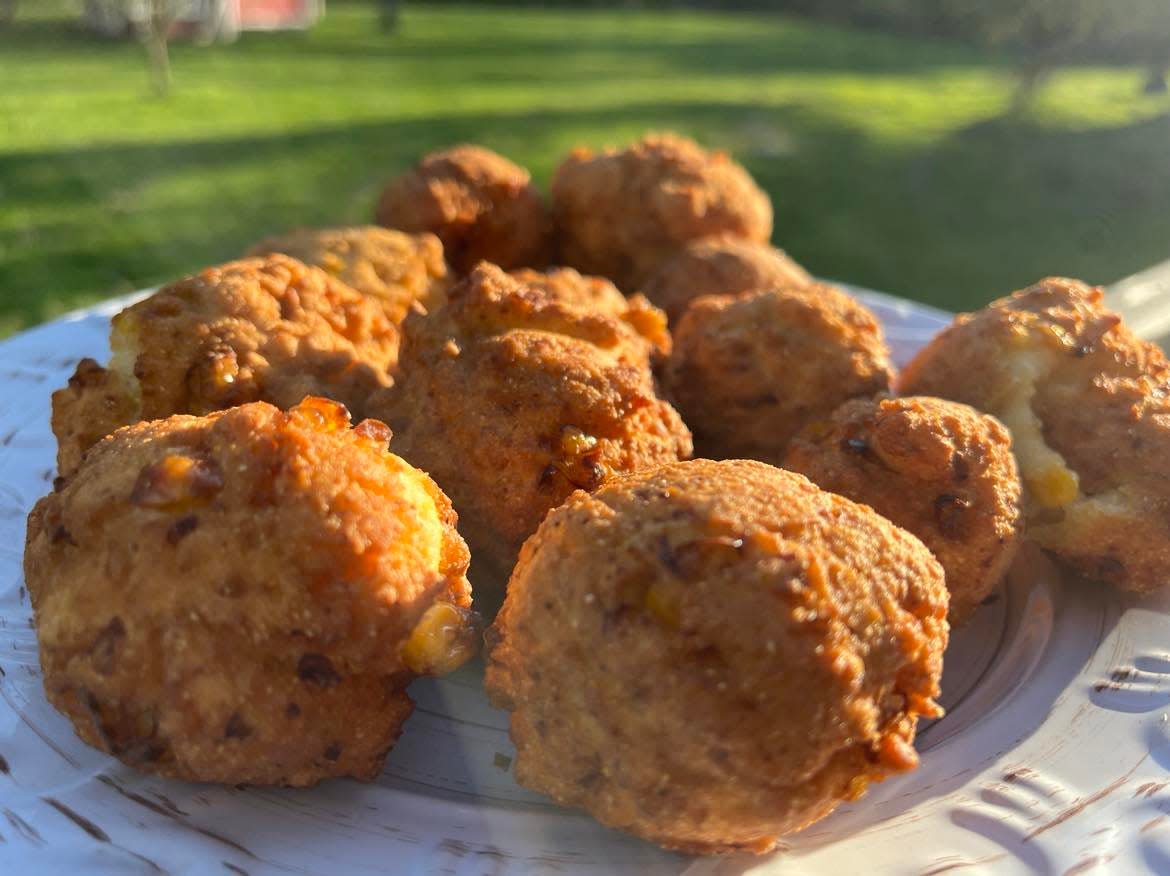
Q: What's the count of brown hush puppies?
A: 11